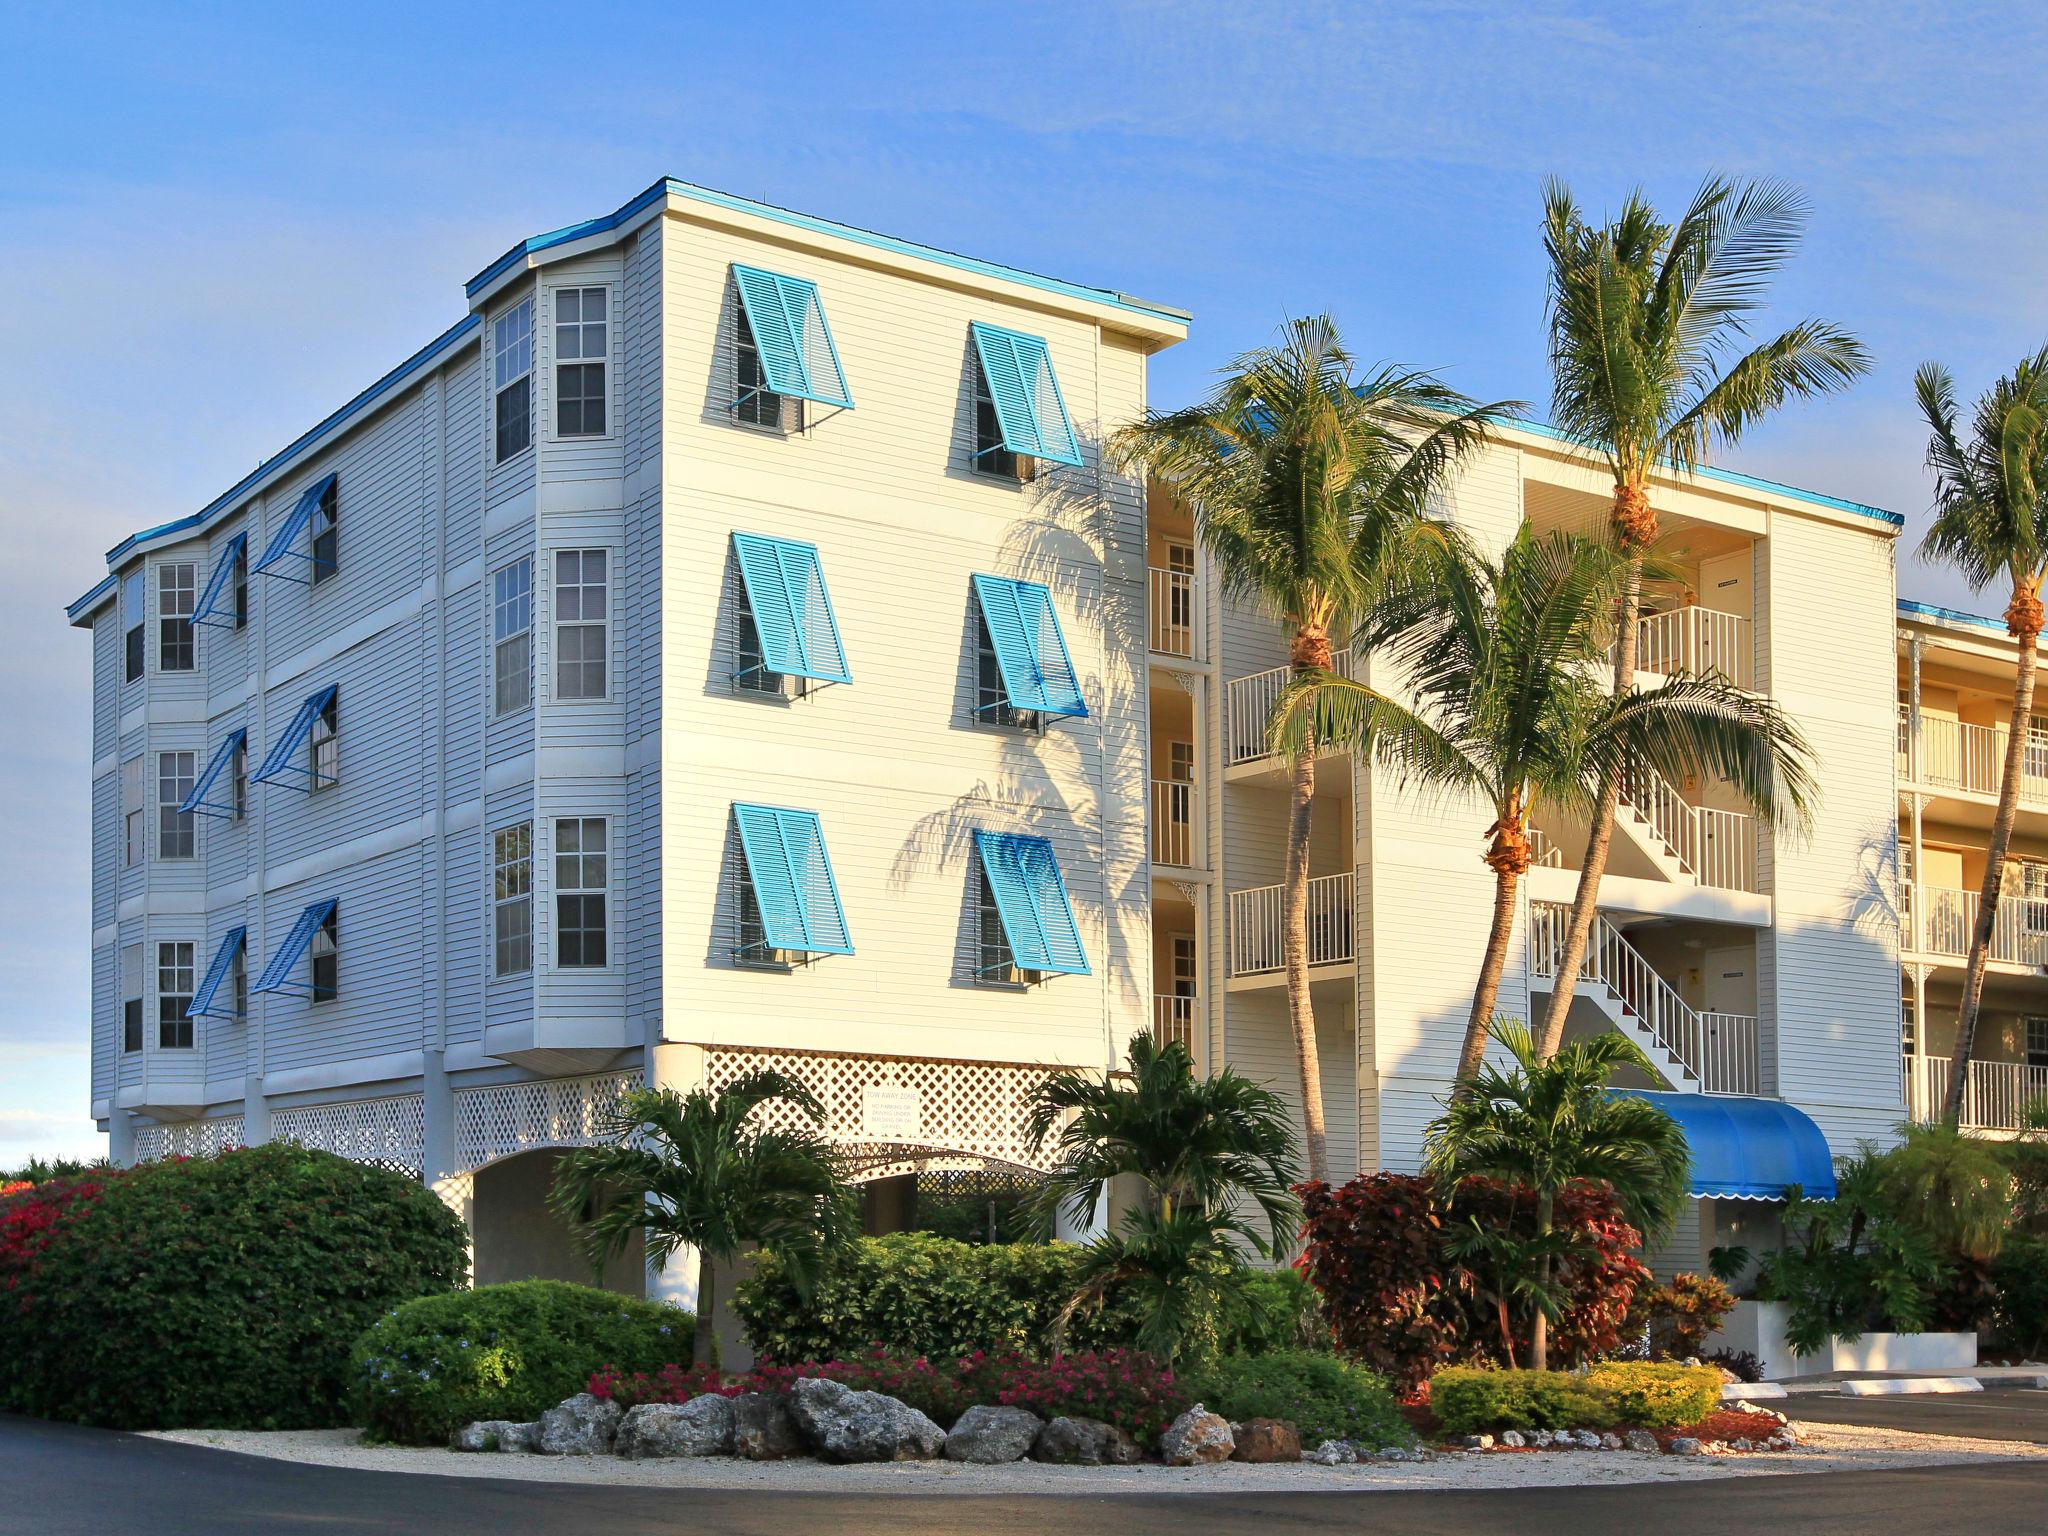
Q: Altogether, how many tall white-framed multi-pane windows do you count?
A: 12